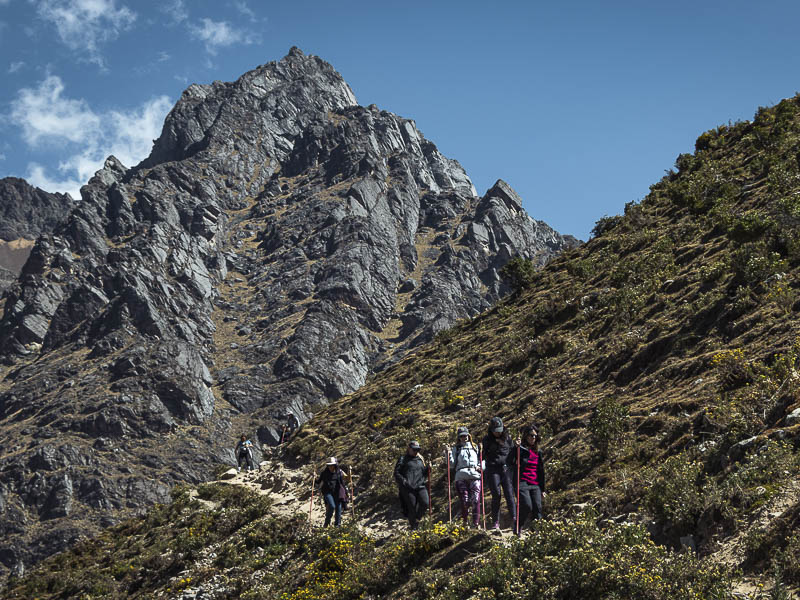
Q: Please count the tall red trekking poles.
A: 6